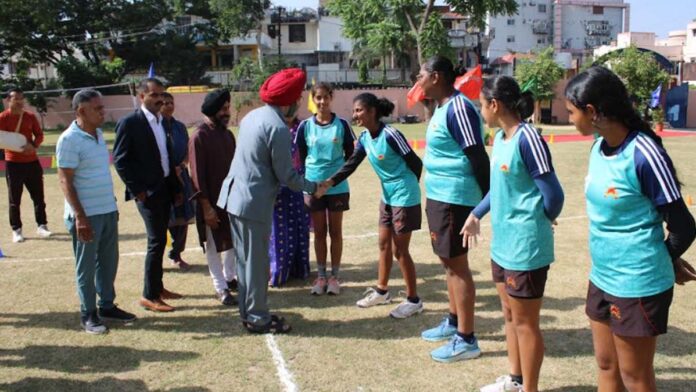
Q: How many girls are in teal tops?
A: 5